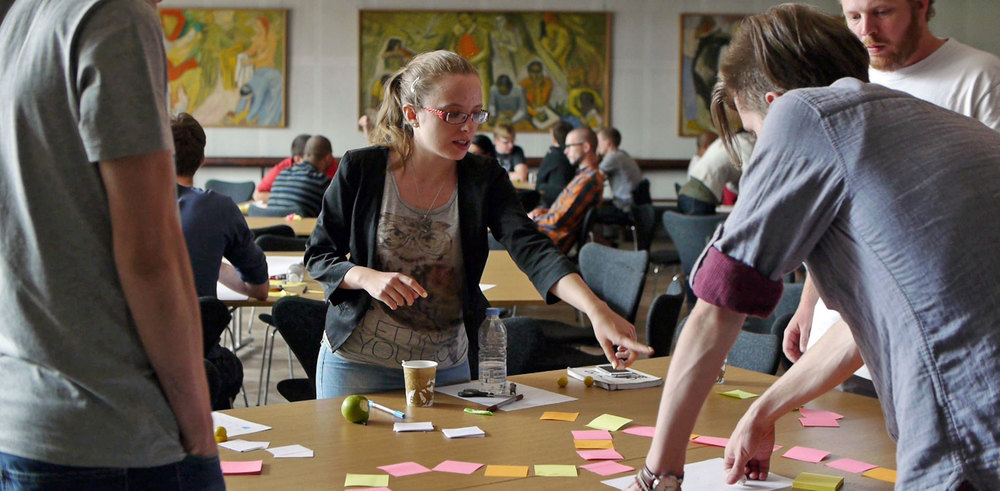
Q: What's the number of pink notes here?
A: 14